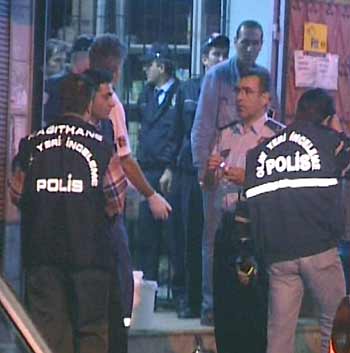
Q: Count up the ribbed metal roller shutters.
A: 1